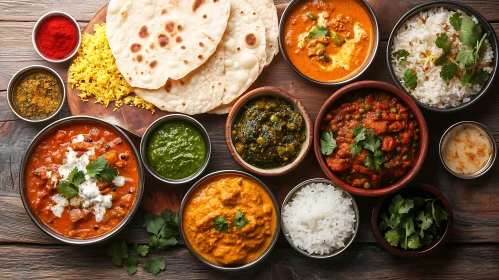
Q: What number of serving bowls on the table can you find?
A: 12